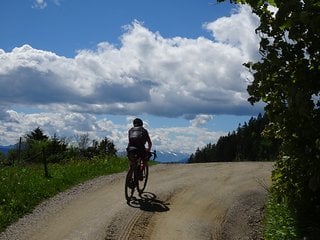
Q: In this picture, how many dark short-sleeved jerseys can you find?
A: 1